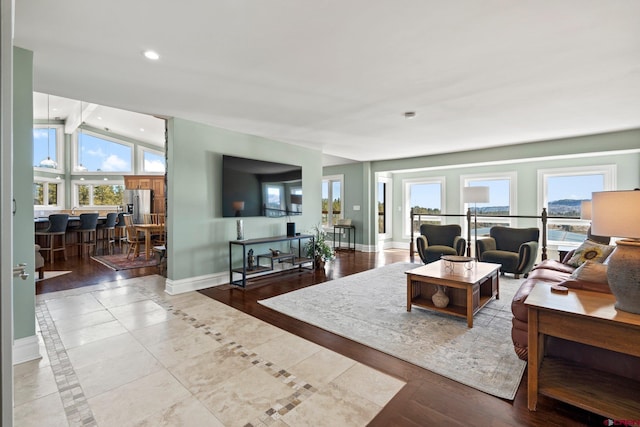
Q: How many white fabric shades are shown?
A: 3